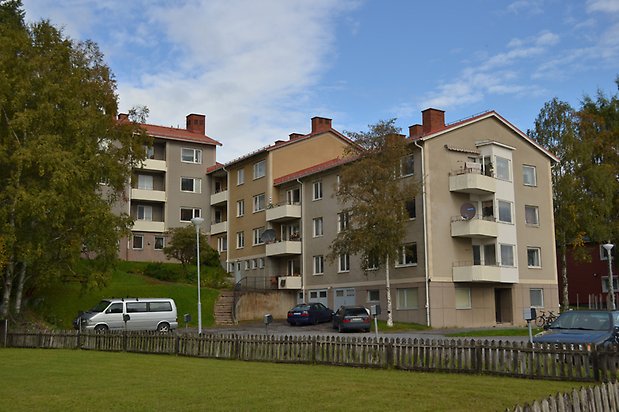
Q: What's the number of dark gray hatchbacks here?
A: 1